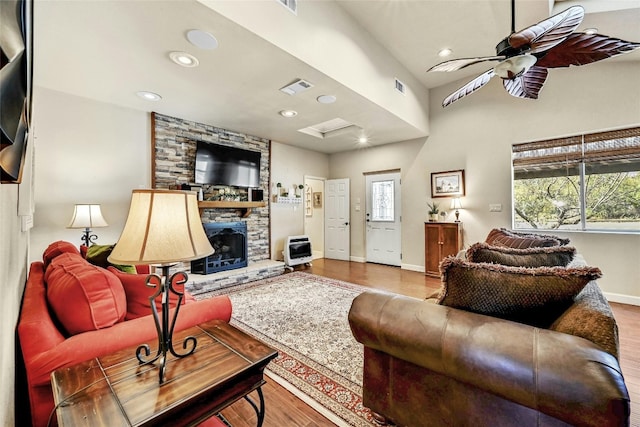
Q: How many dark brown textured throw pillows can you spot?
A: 3